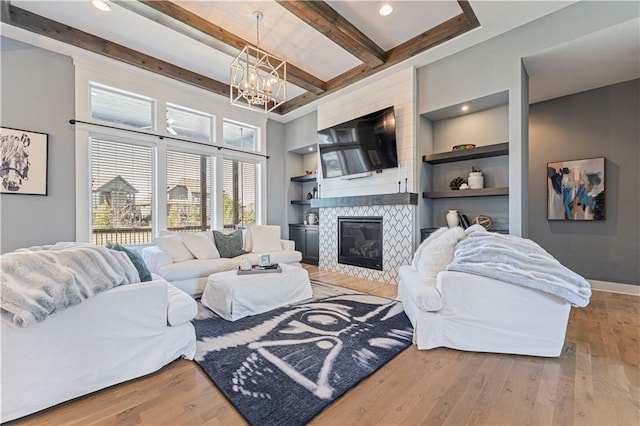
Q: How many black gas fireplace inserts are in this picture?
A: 1